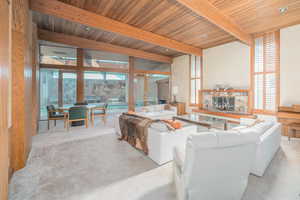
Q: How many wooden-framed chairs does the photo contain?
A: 4